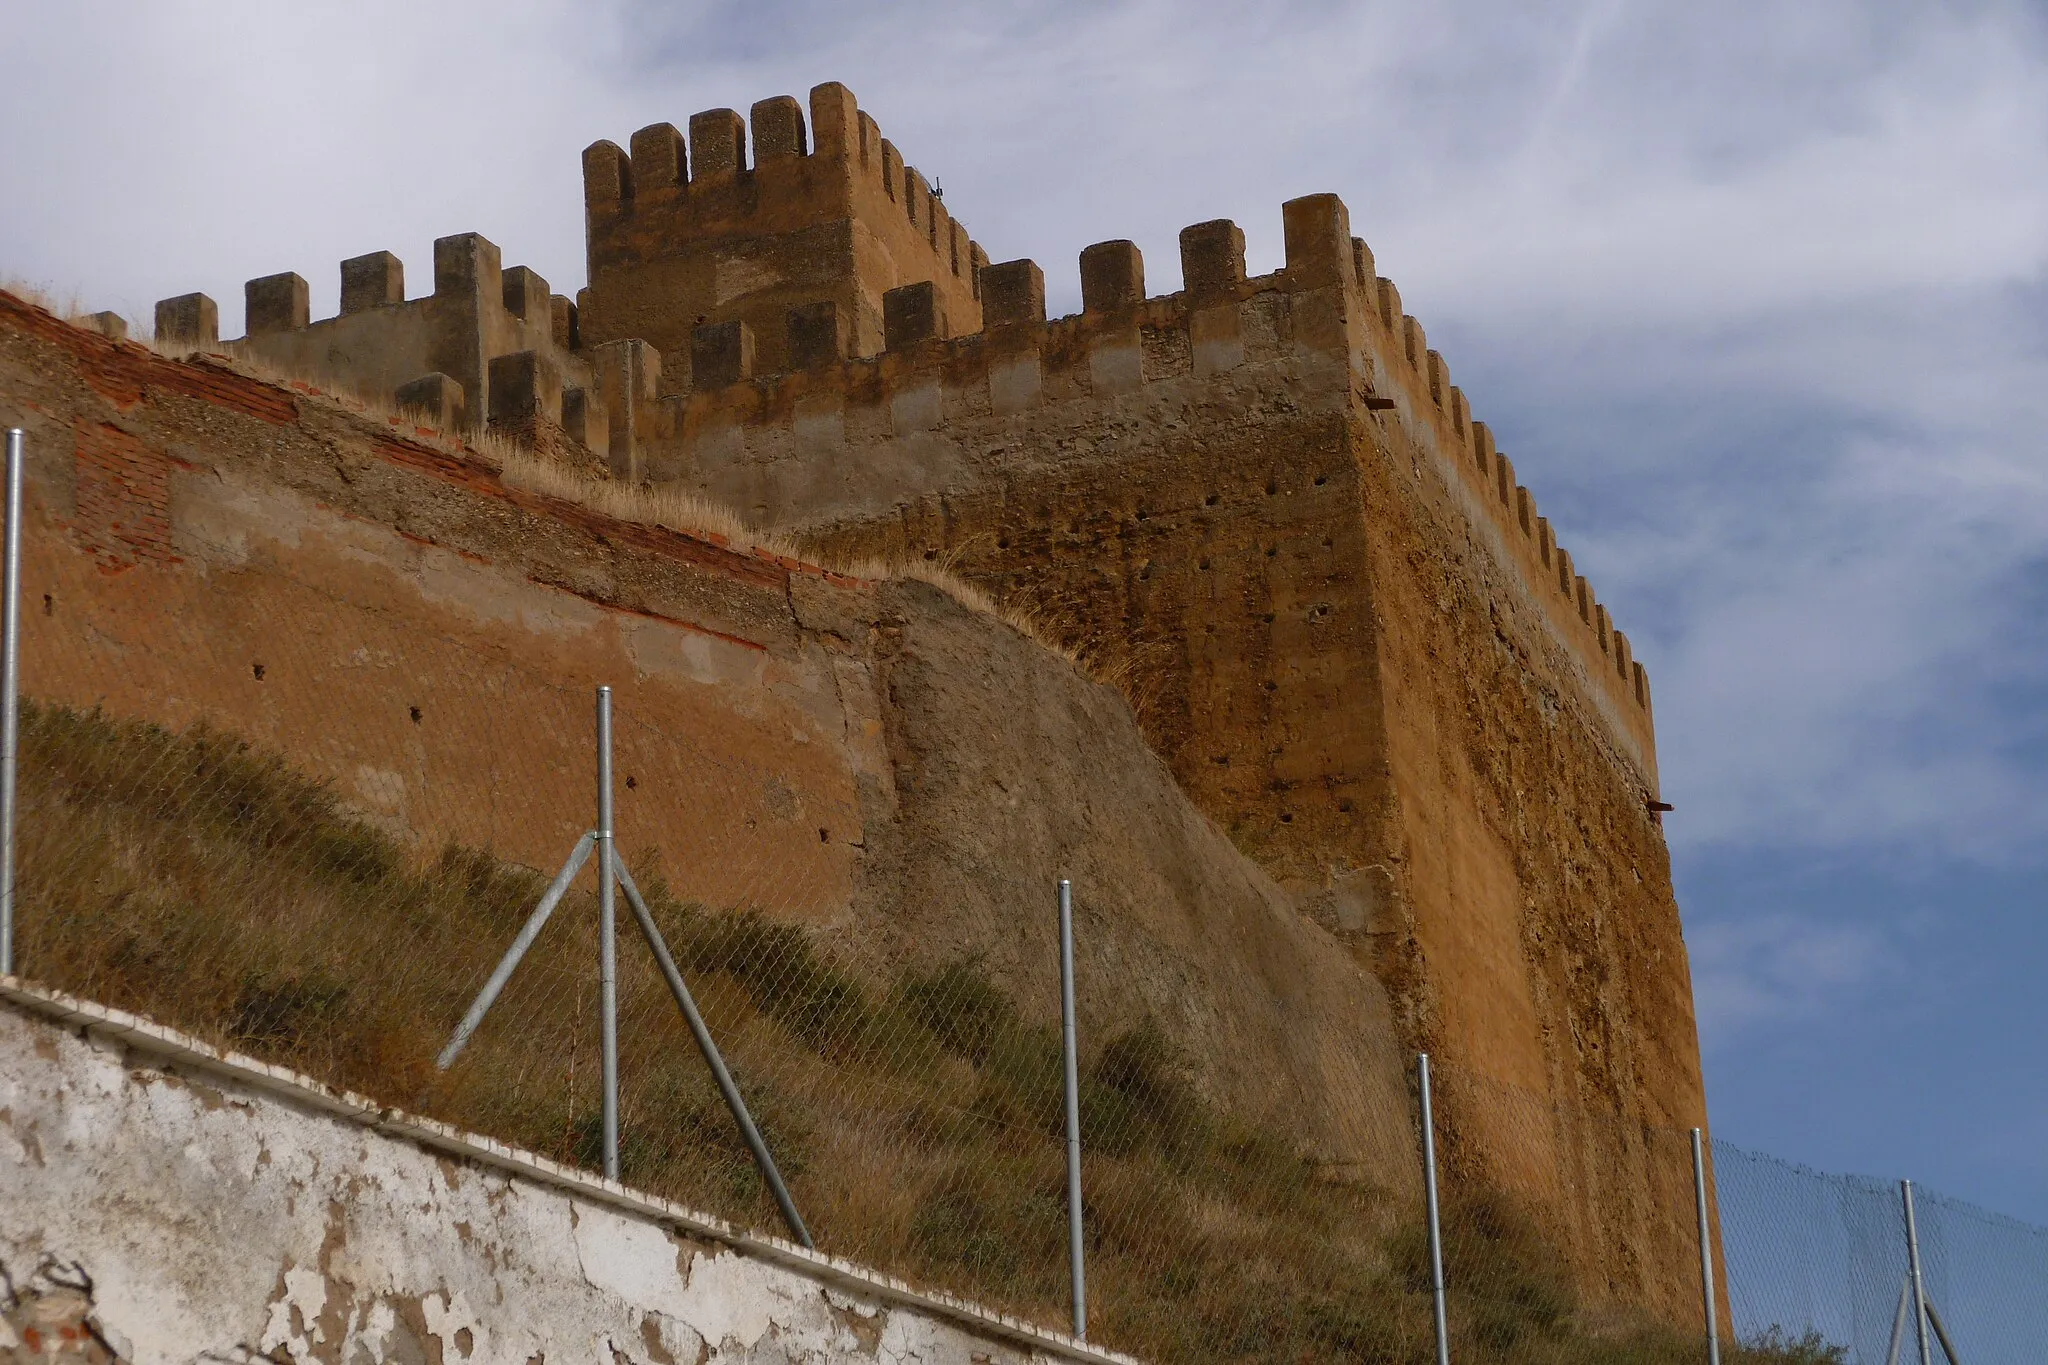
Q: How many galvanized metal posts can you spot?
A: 6